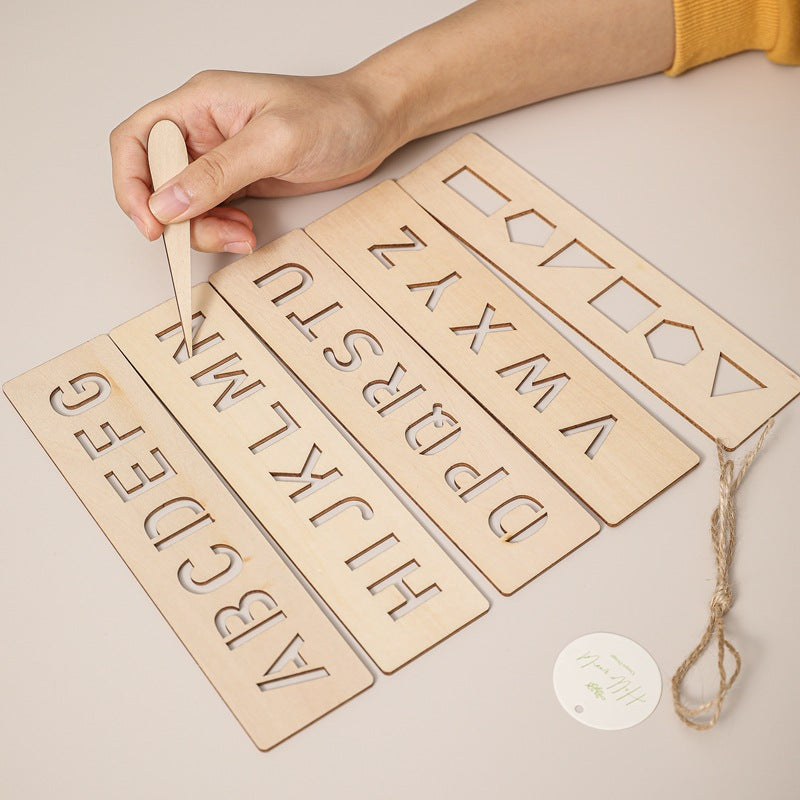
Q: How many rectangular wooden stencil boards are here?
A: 5